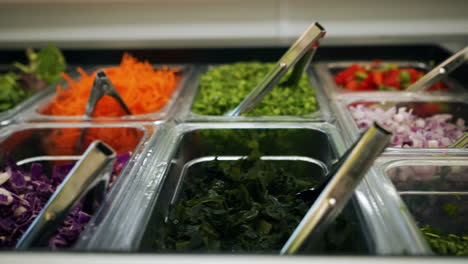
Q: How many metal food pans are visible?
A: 8